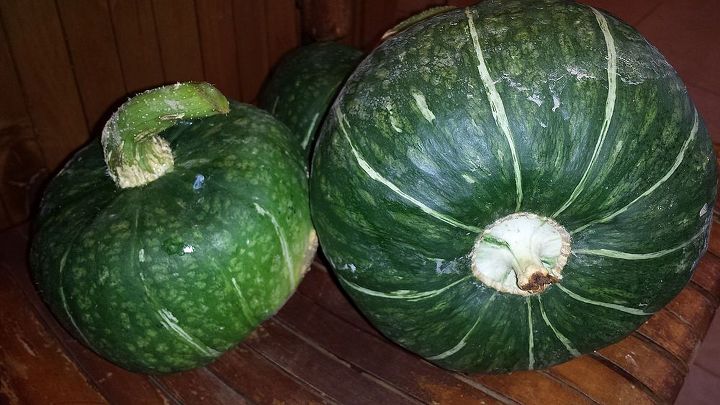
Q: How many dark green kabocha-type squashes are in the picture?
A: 3